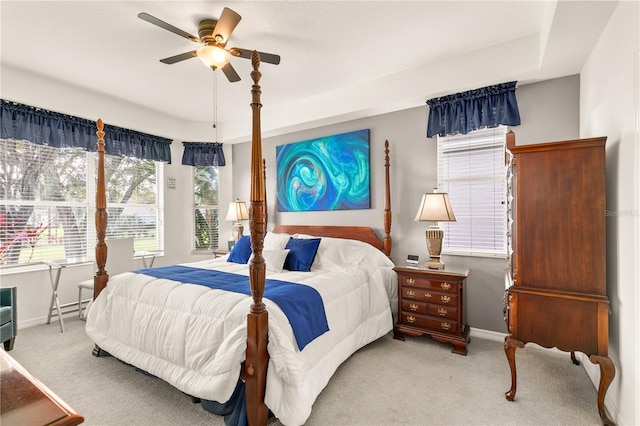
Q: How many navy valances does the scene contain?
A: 3